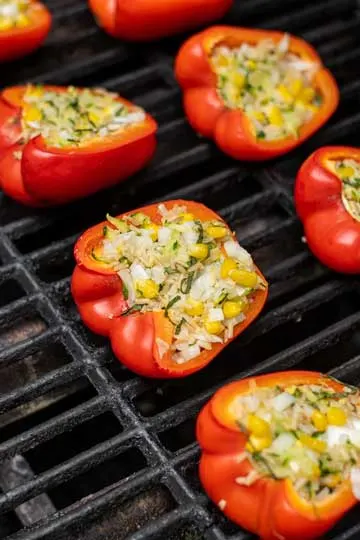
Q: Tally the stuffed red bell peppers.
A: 7